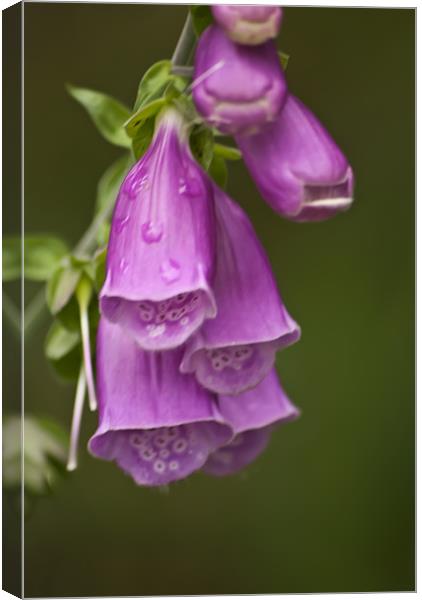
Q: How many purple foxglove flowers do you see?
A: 7